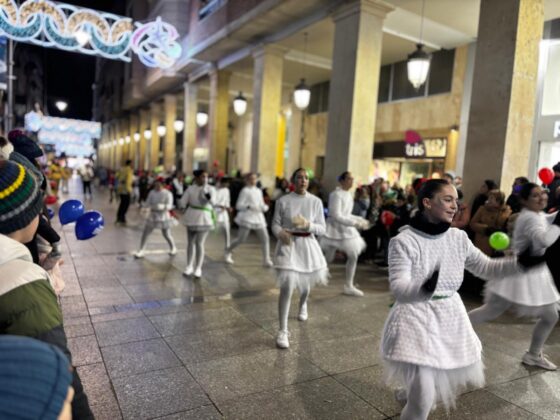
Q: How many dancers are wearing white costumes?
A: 8